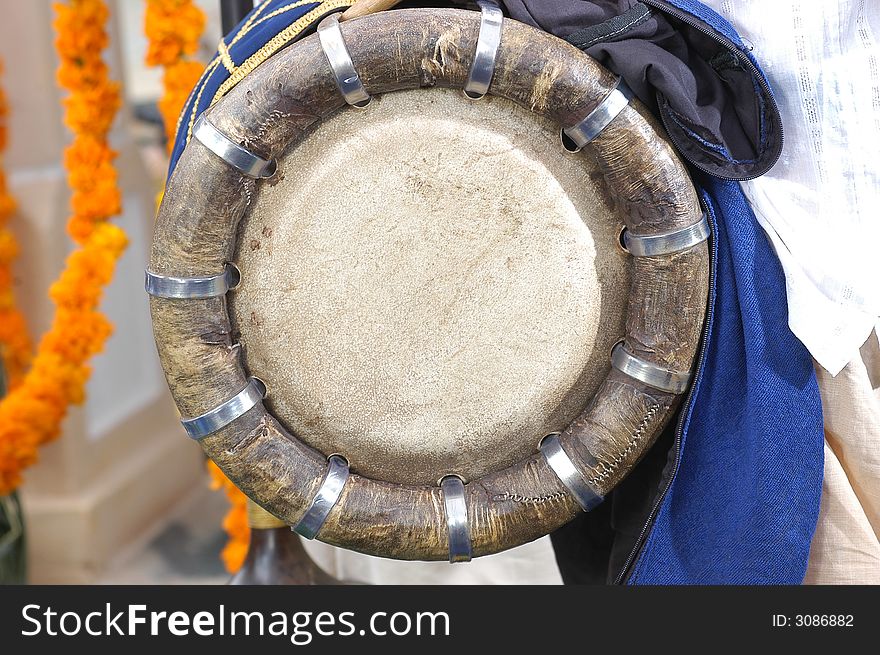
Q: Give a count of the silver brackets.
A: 11